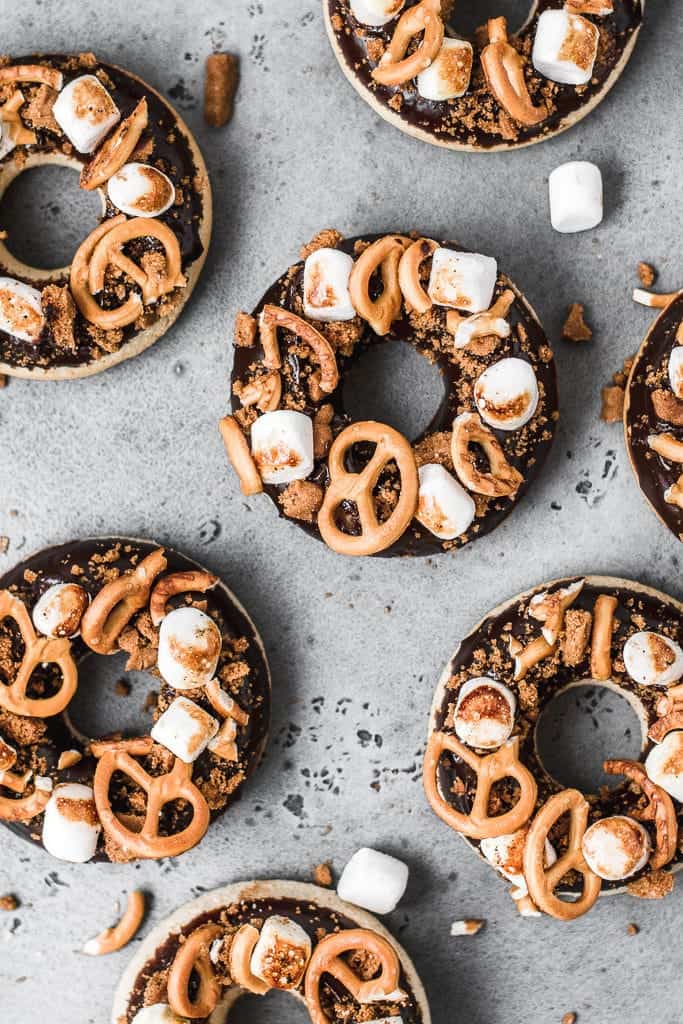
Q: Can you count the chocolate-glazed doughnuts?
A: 7